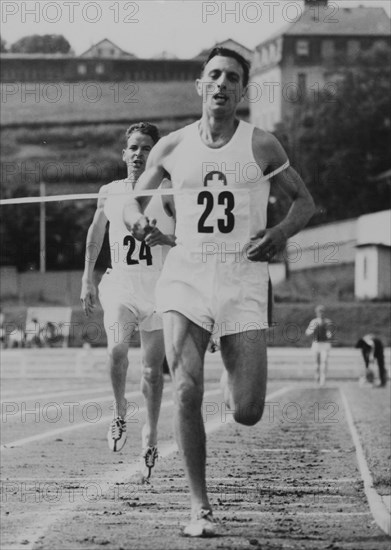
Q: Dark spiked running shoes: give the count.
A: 2